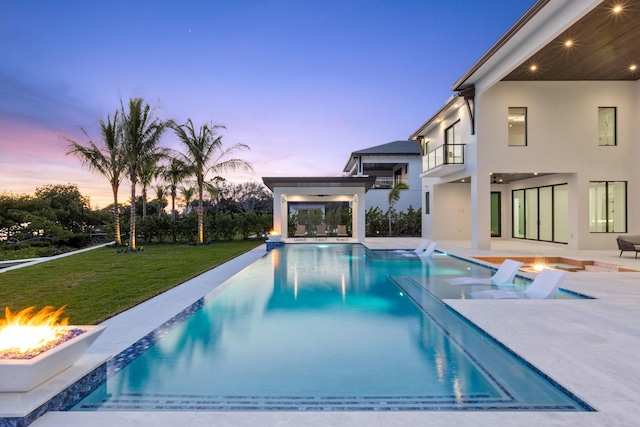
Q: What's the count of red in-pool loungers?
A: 0